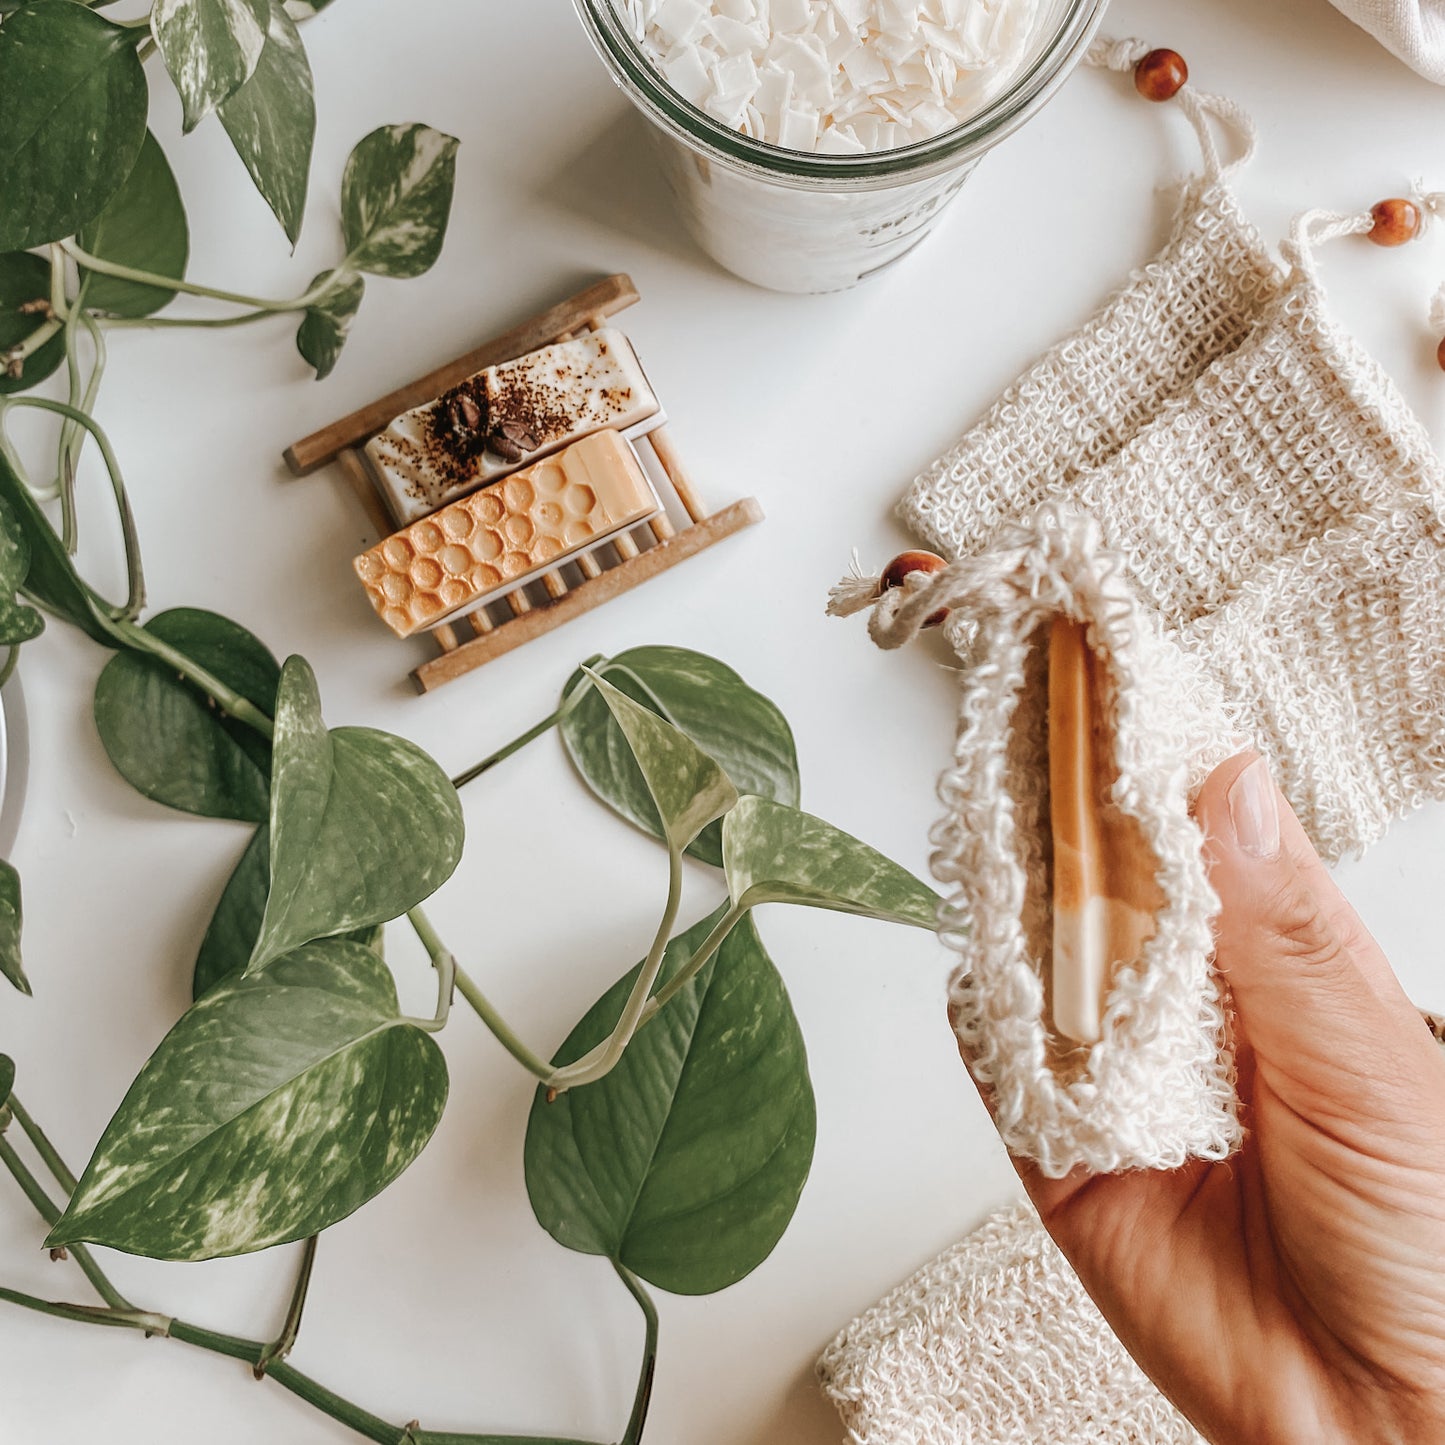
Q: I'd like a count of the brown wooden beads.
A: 4